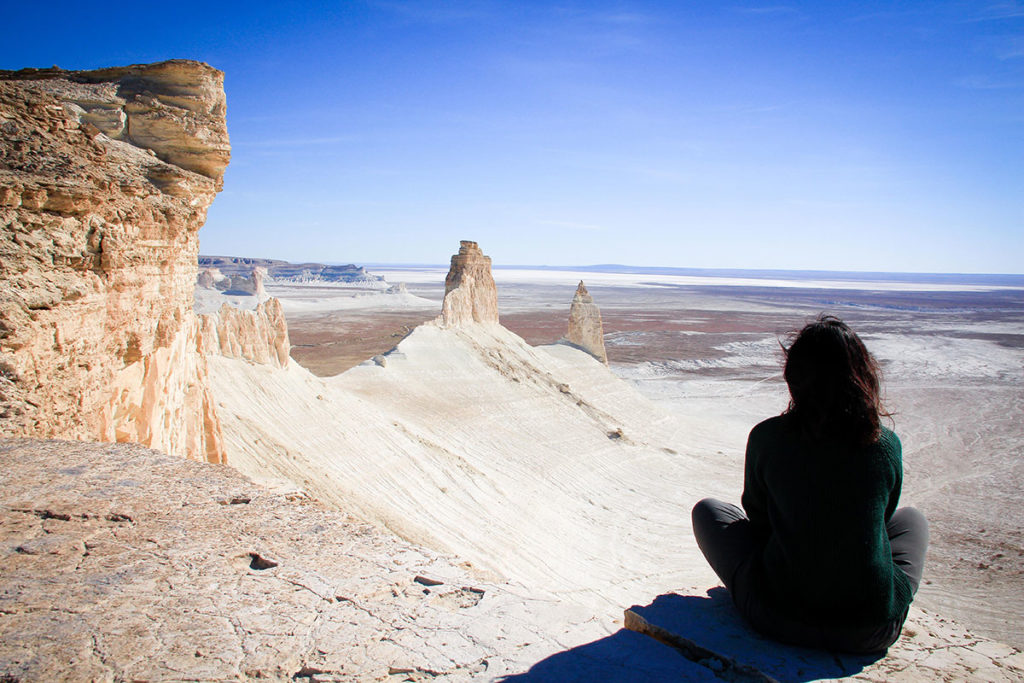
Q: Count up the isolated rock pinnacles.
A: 2